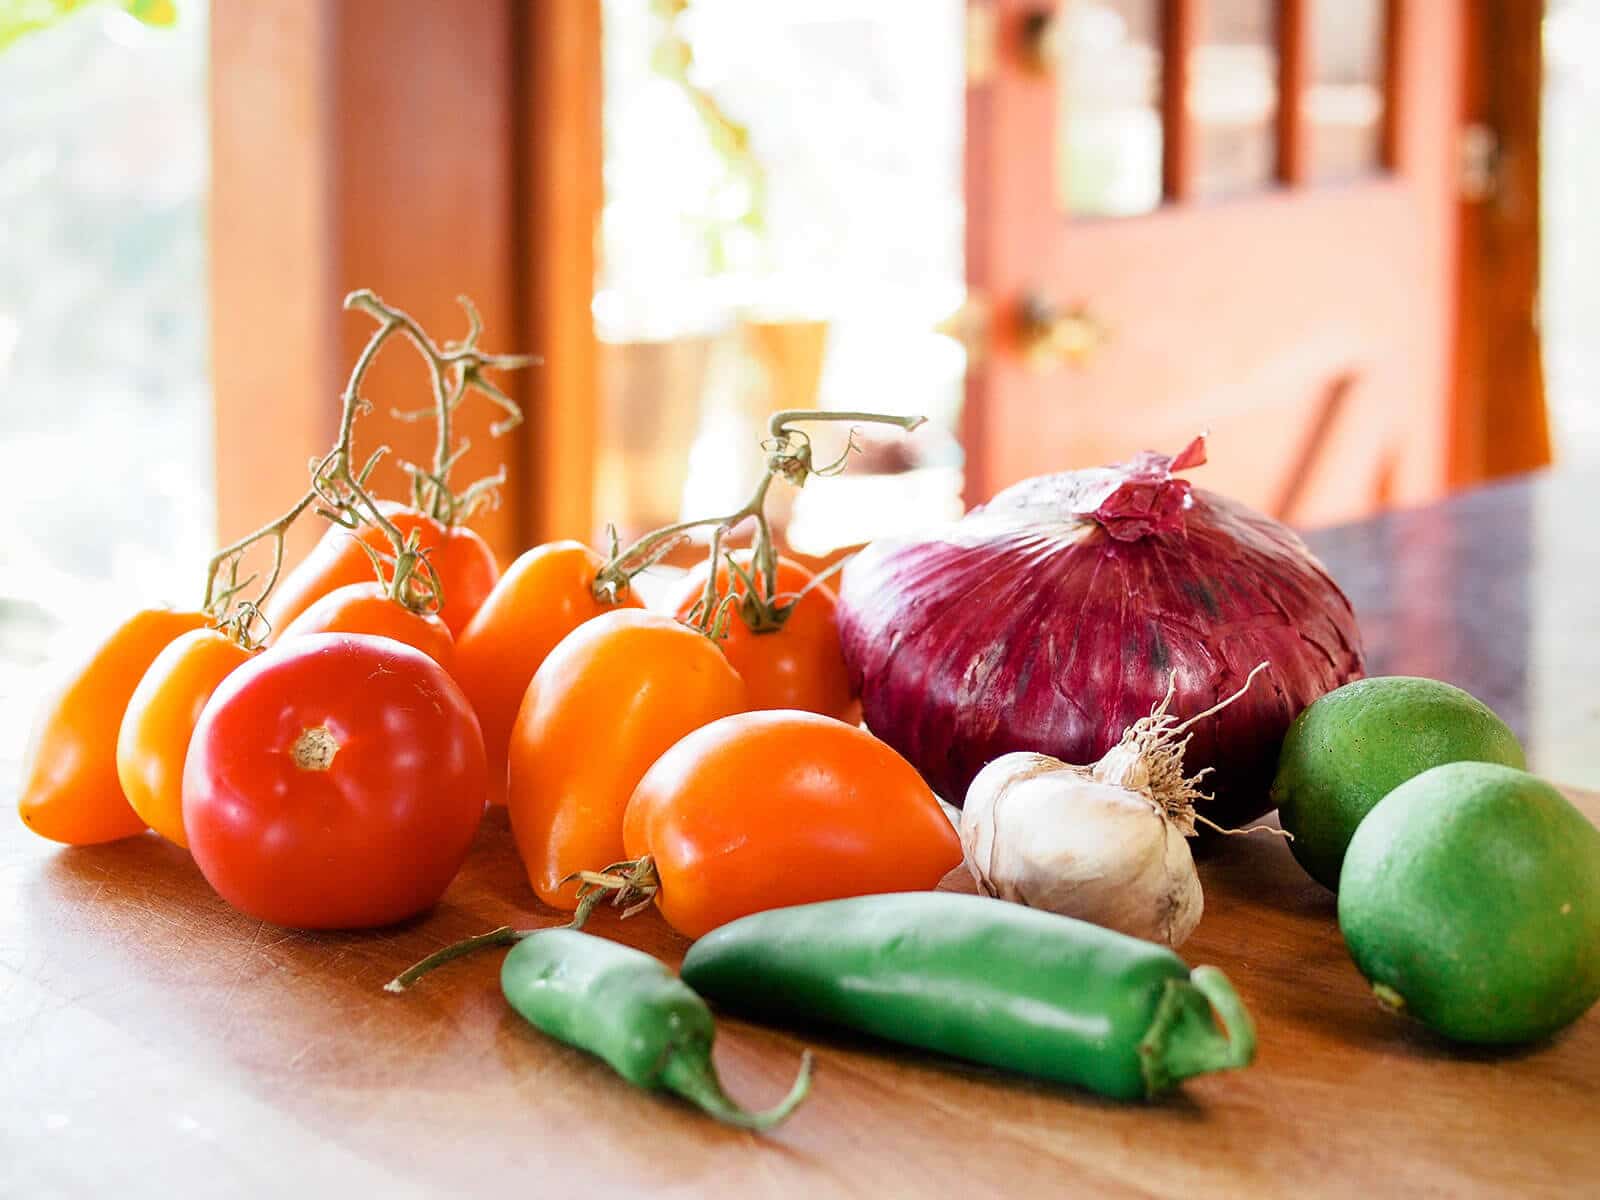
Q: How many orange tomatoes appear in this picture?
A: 8